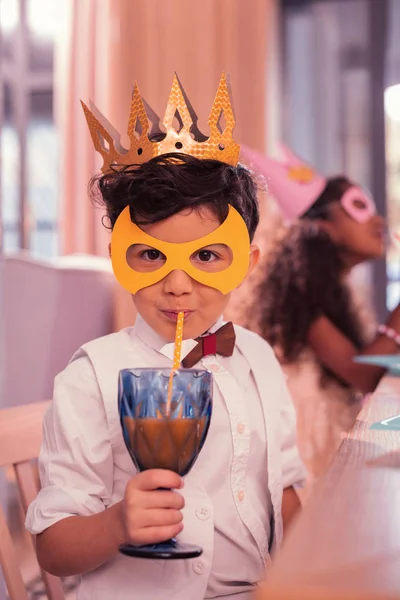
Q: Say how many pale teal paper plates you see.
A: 2